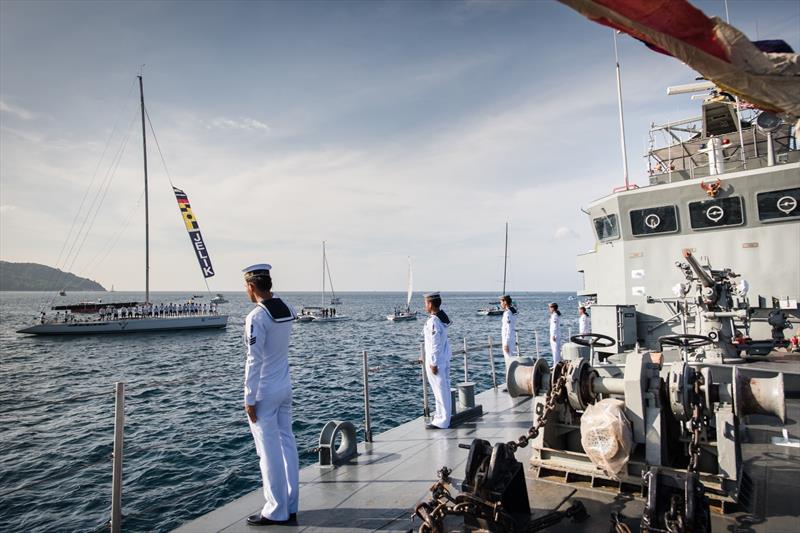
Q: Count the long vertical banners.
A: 1